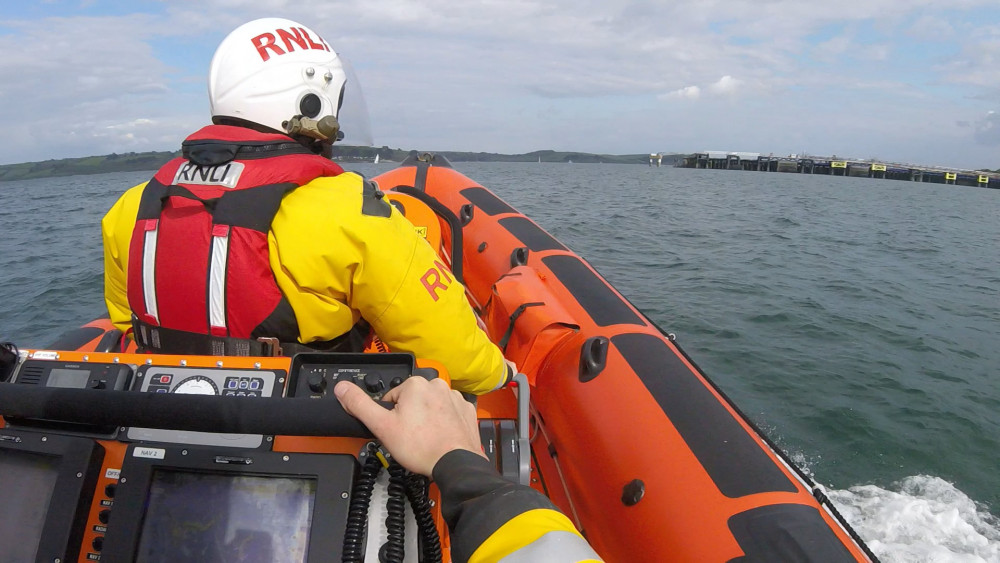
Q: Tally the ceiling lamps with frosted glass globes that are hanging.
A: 0